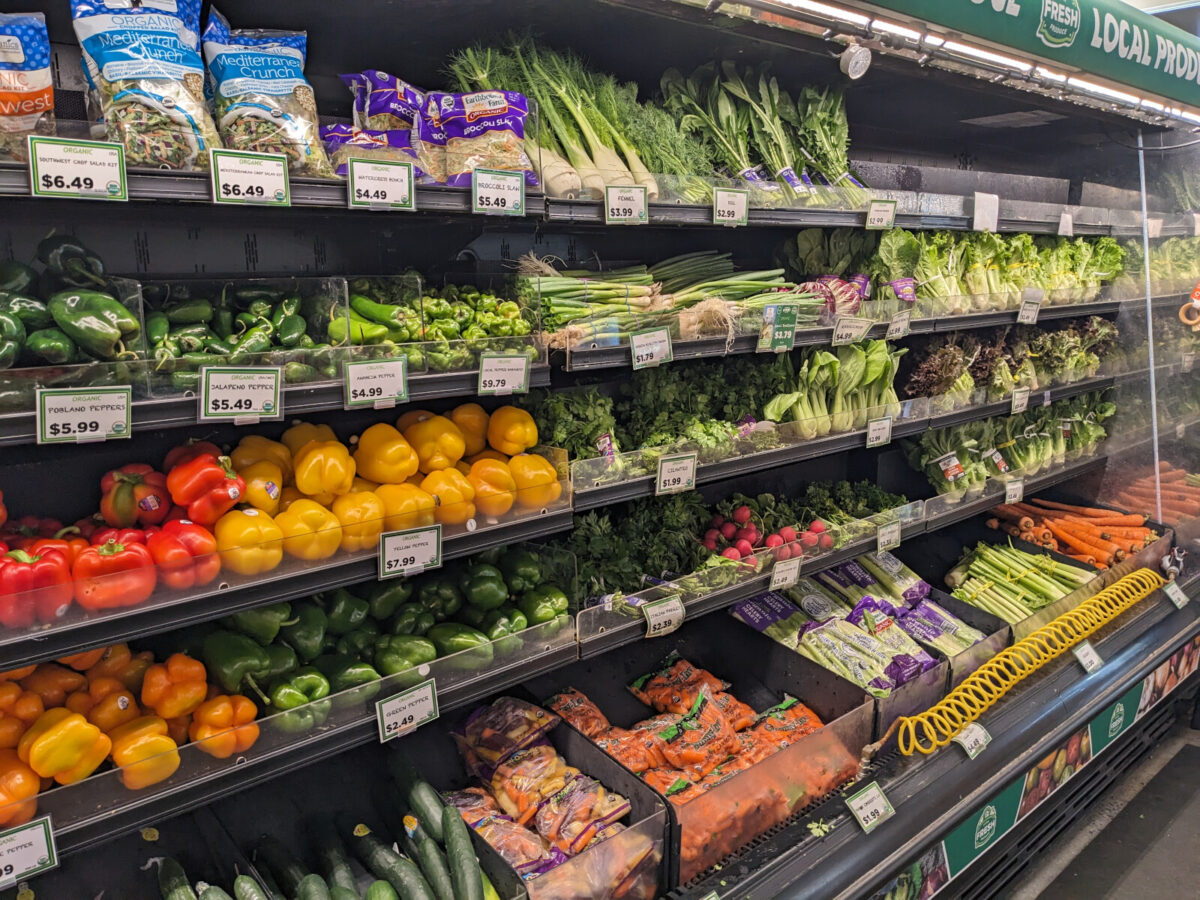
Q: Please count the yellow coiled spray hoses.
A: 1